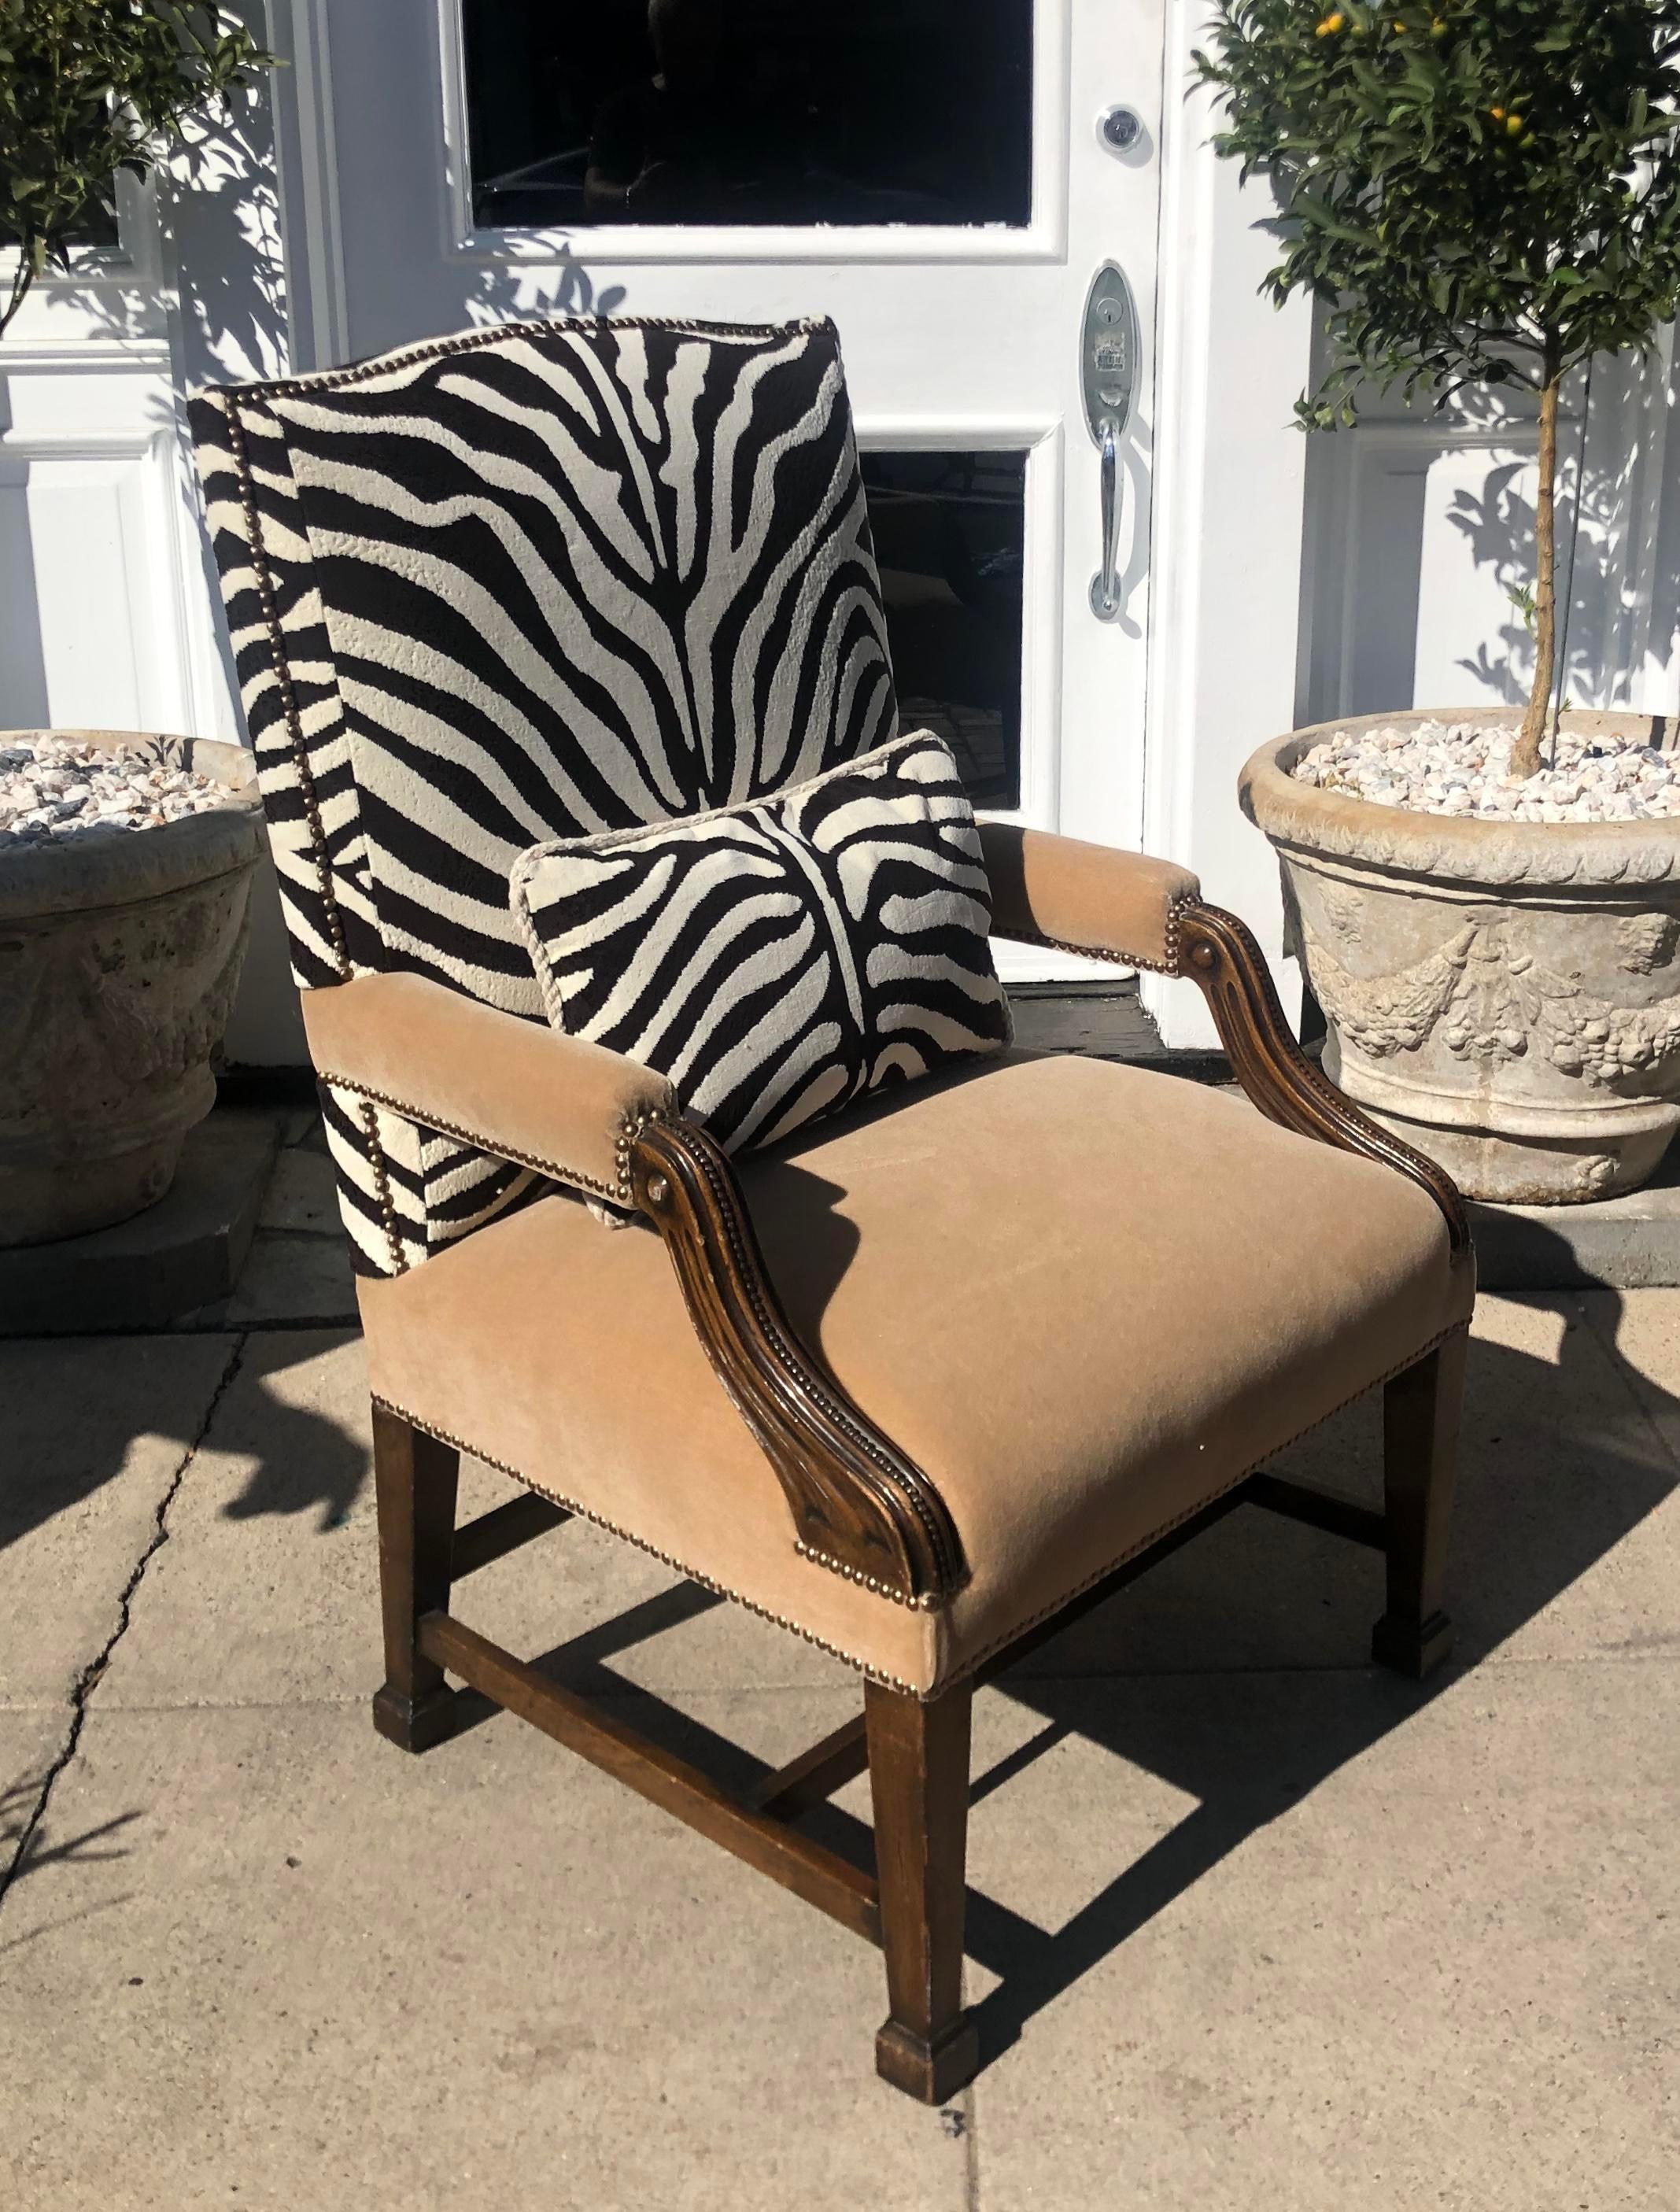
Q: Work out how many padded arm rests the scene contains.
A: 2